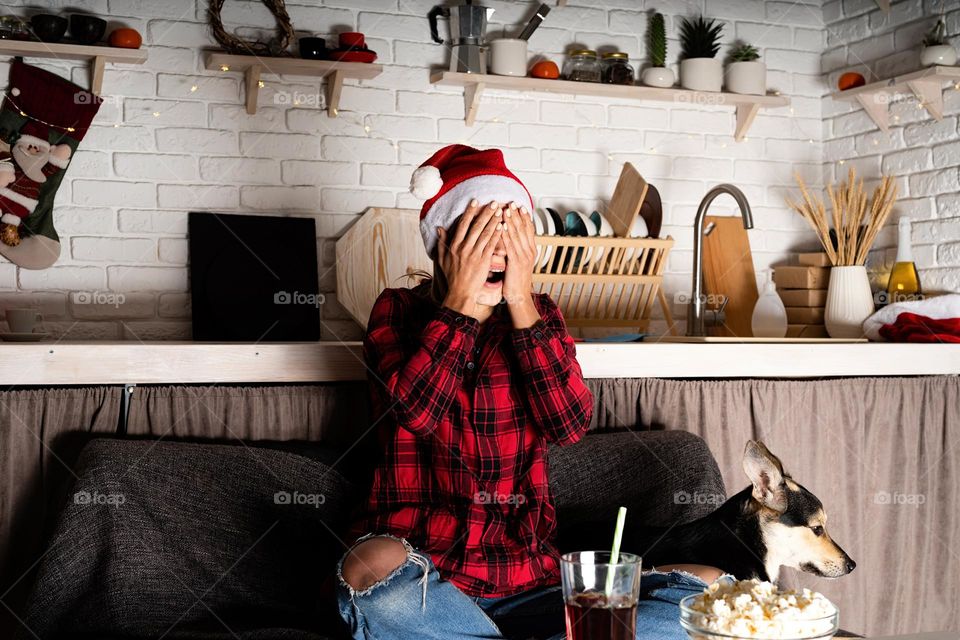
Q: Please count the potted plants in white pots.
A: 4